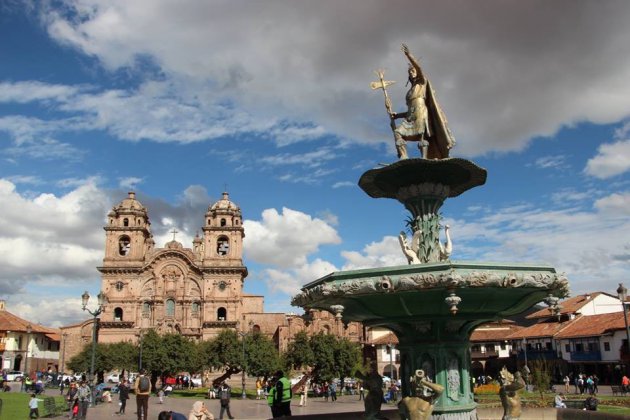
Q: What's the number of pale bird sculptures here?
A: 2